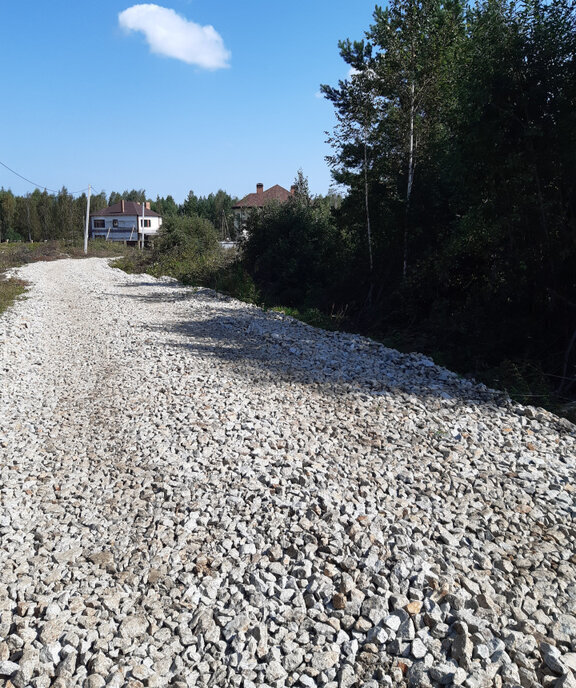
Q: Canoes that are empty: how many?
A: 0